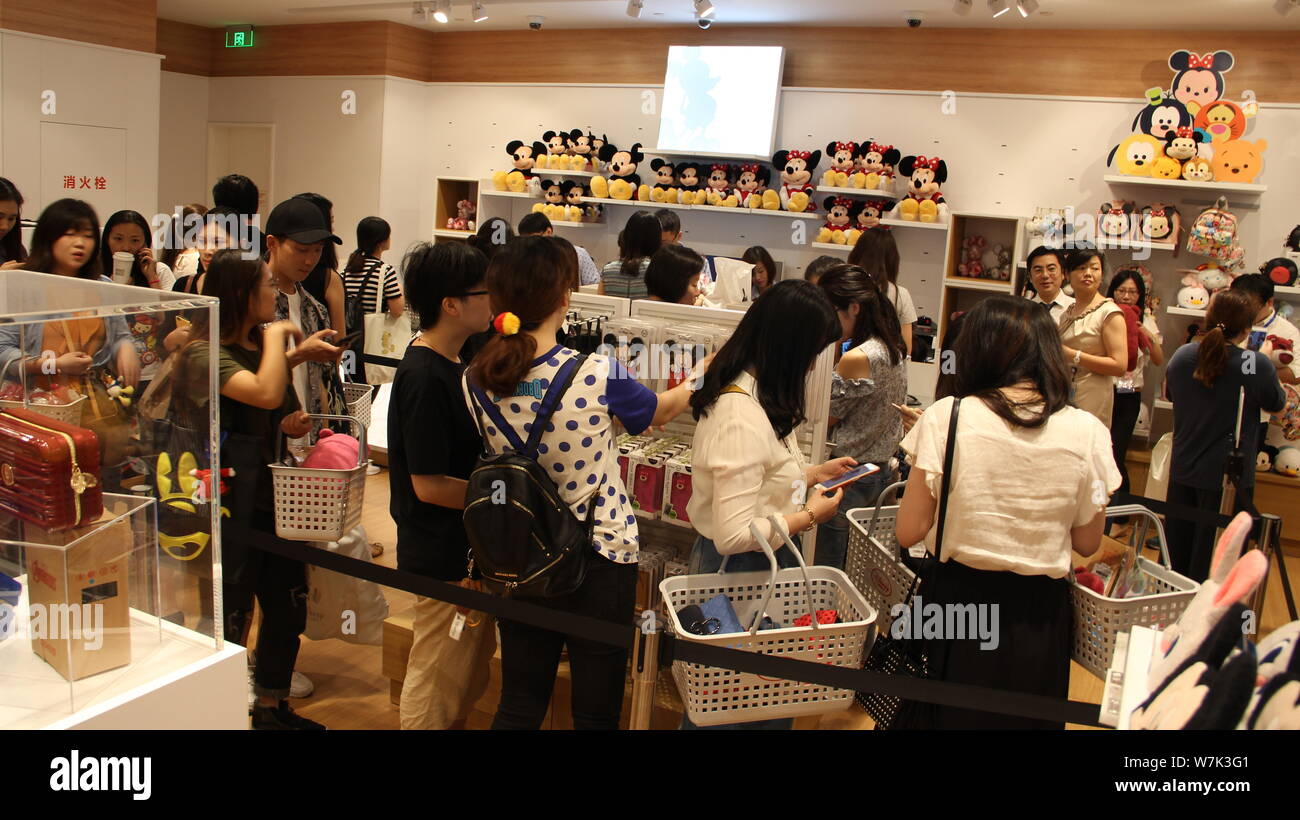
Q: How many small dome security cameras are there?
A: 3